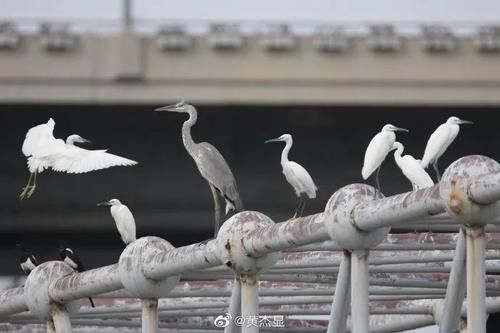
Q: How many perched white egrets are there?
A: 5